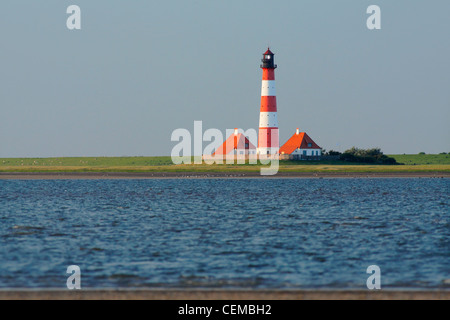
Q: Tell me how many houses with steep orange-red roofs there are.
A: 2